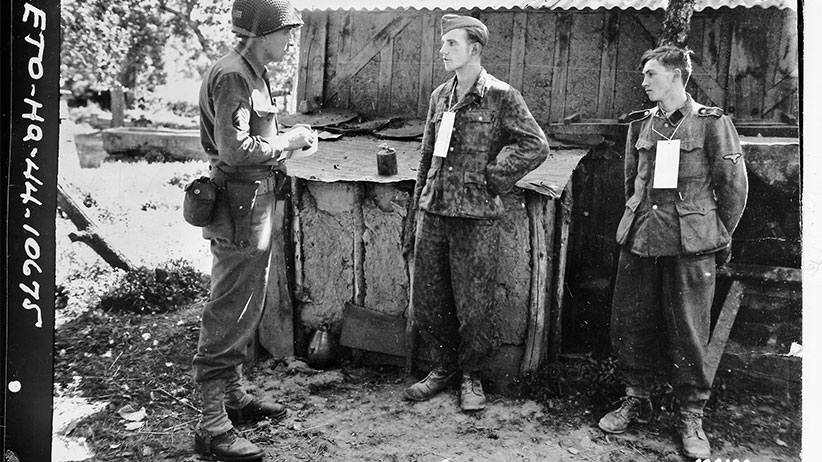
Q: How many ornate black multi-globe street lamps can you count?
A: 0